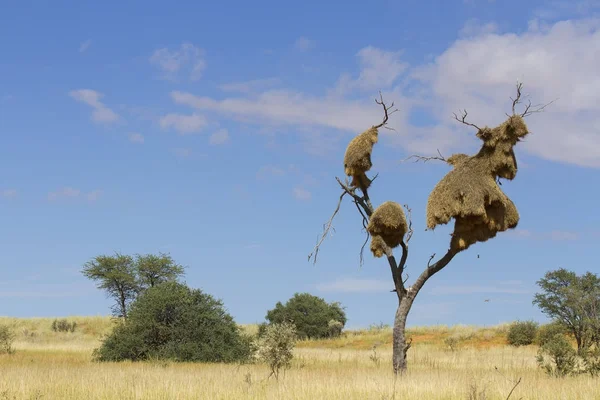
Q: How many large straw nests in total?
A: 3